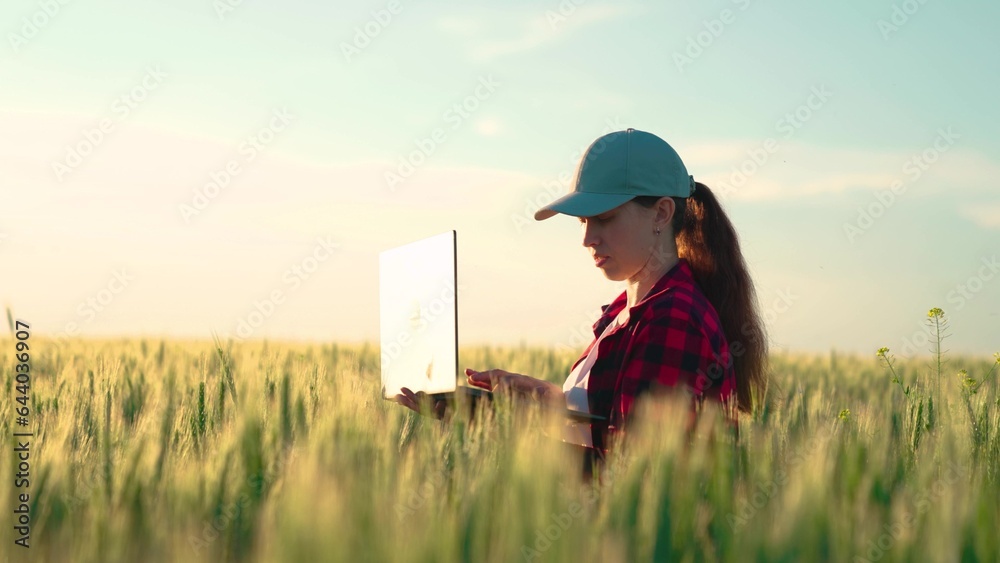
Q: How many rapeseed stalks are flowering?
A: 5